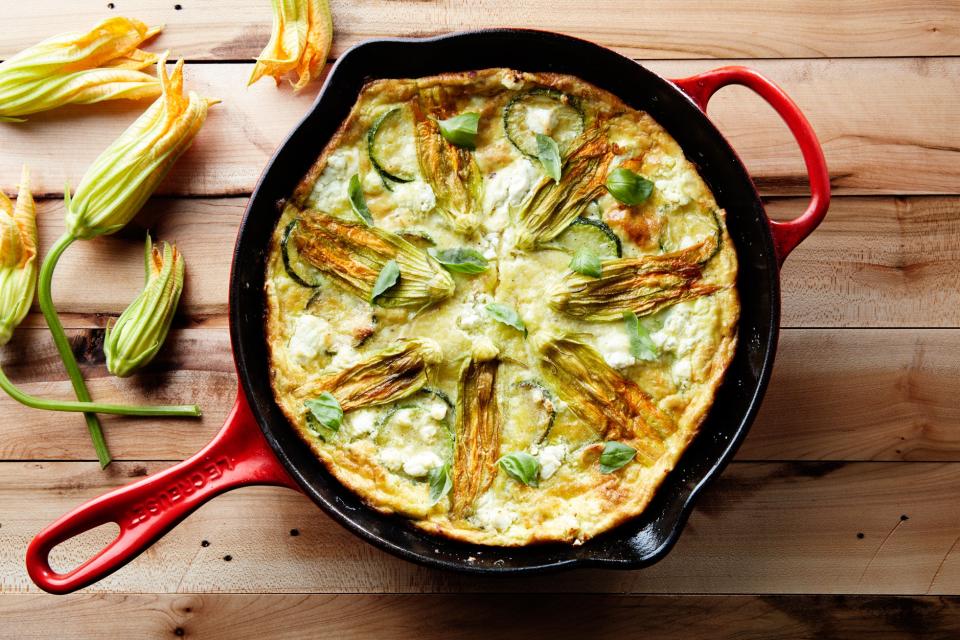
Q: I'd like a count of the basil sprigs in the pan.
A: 13